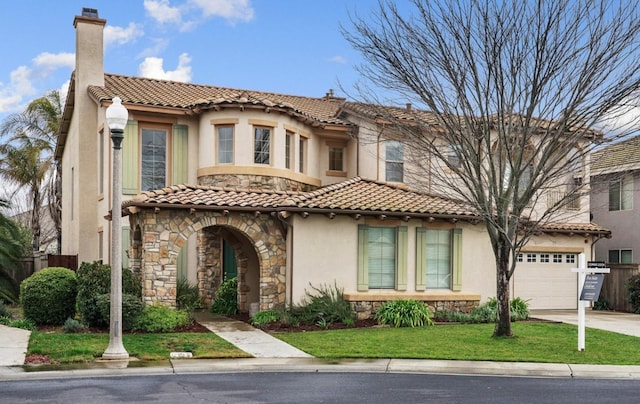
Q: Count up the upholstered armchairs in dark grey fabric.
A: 0